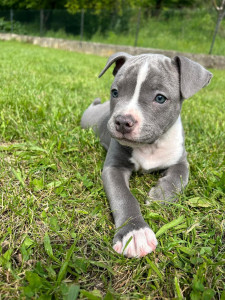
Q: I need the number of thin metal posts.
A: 5